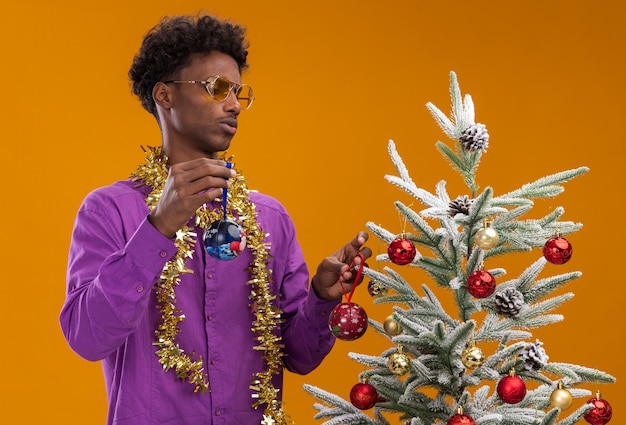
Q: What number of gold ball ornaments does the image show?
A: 6